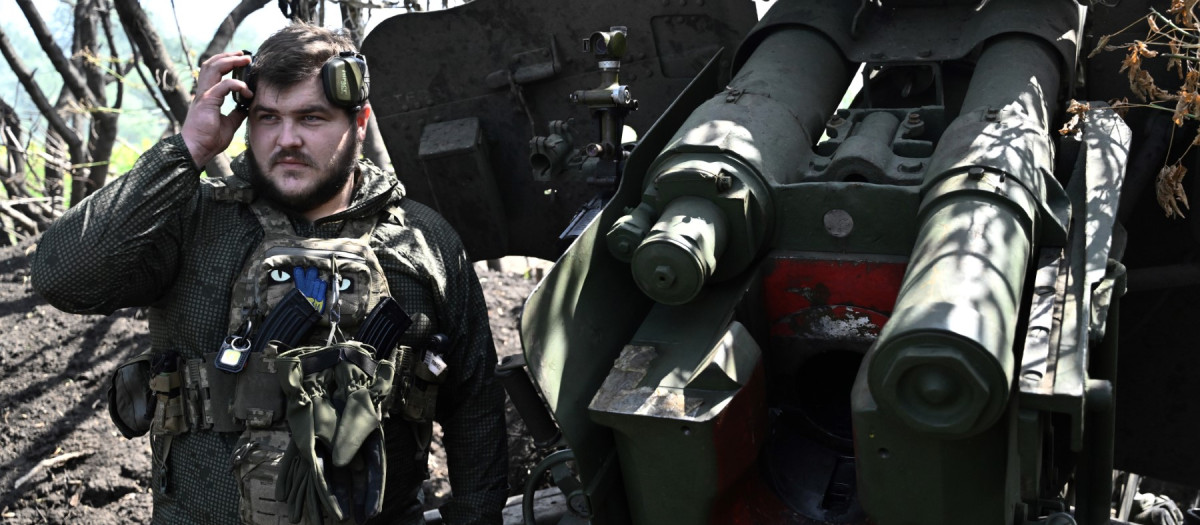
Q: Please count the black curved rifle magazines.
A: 2